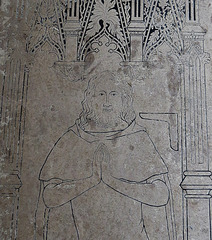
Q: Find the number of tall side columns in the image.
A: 2